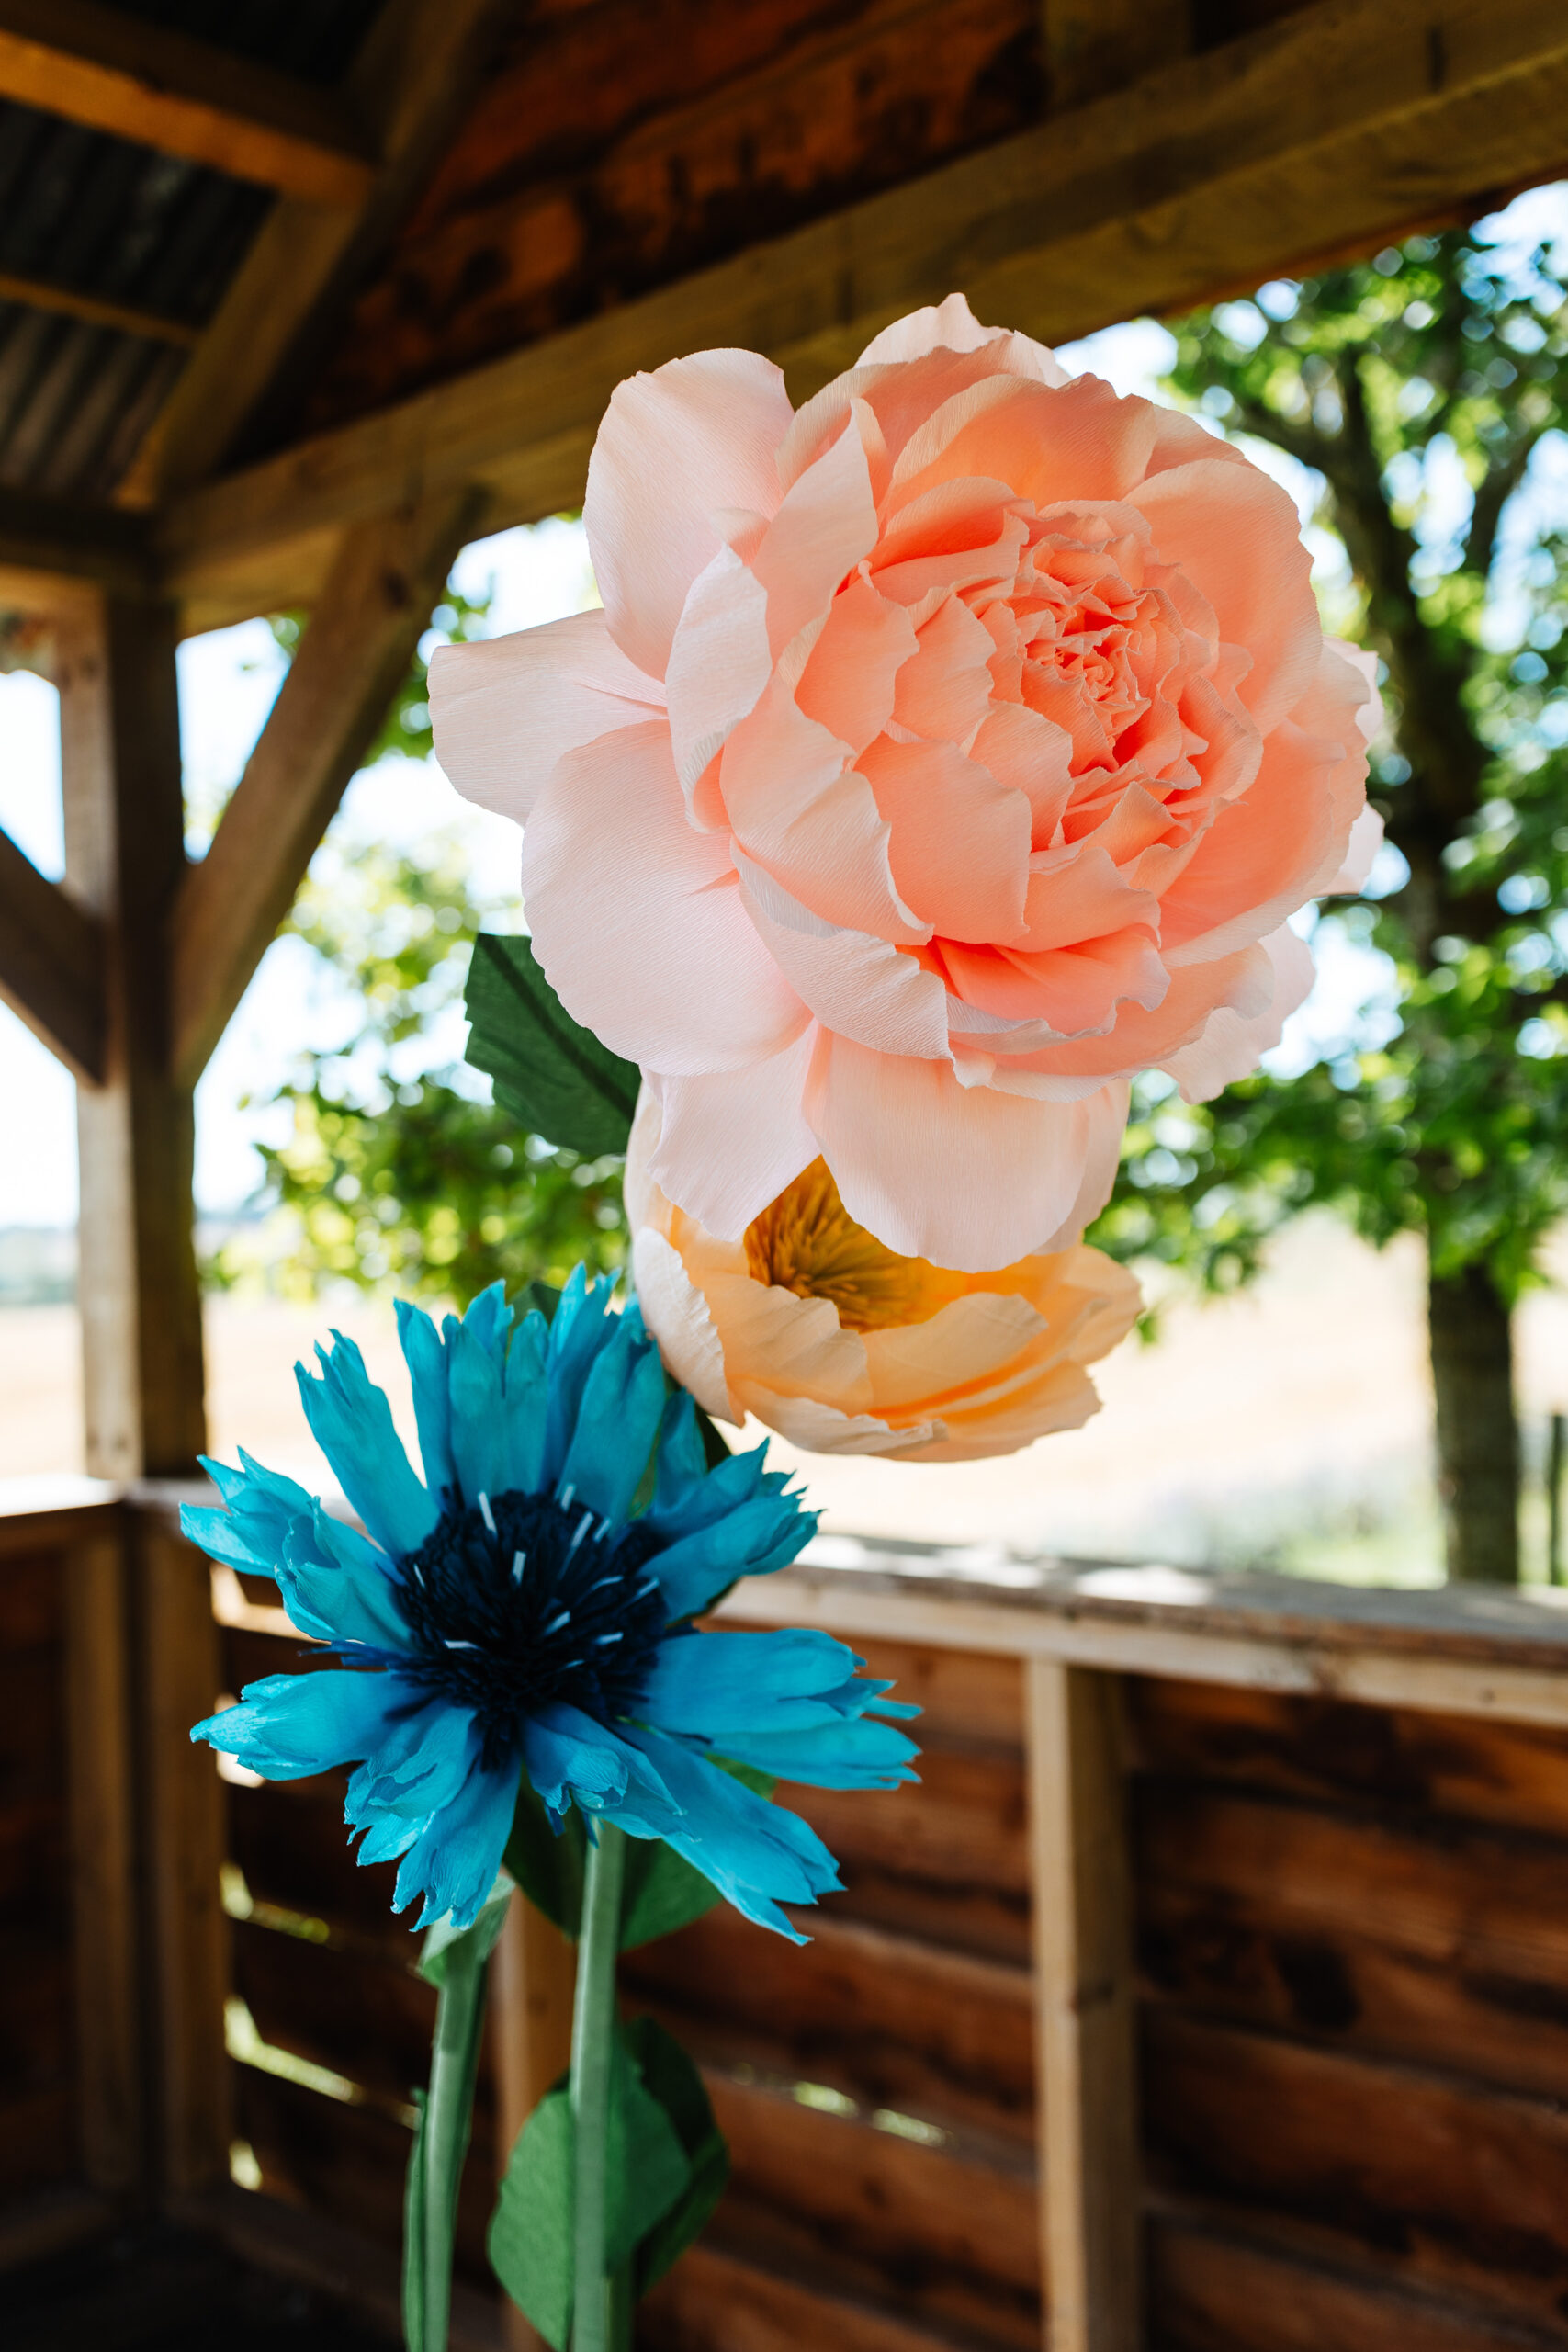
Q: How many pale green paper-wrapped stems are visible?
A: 2